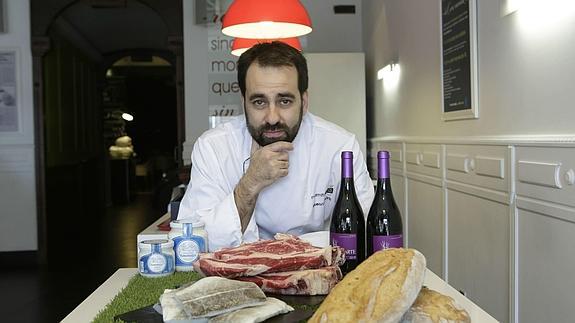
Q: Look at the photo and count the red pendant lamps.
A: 2